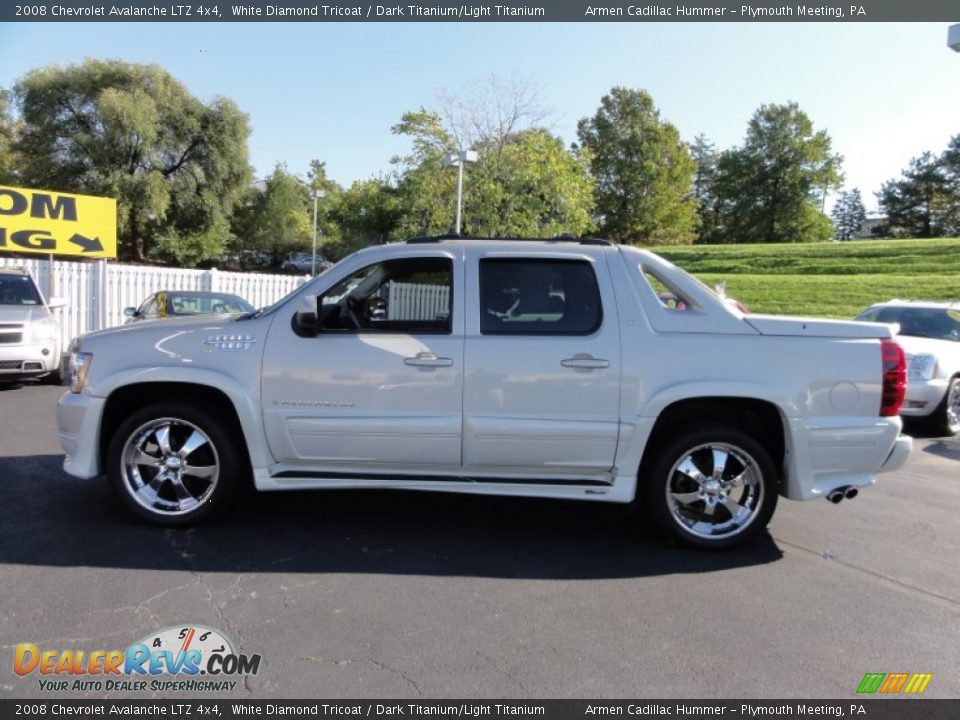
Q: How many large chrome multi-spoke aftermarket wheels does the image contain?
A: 2